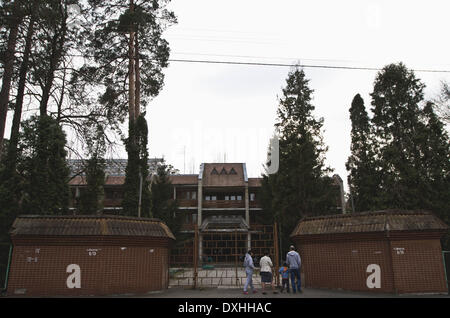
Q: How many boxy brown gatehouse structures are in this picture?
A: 2